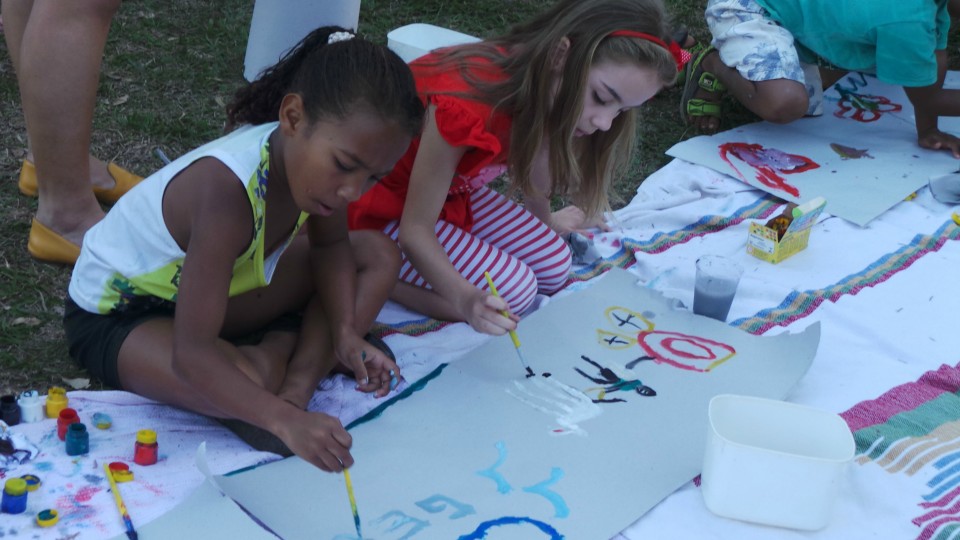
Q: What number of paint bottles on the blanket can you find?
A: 7